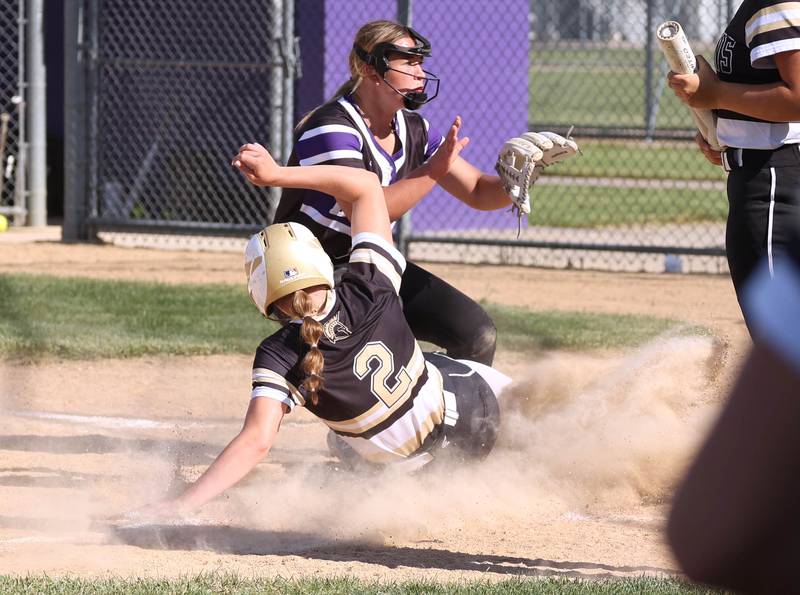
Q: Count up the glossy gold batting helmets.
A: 1